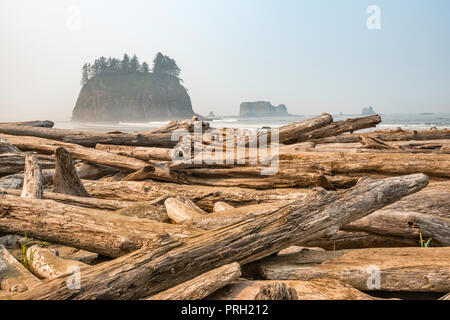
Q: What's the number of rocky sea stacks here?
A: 3